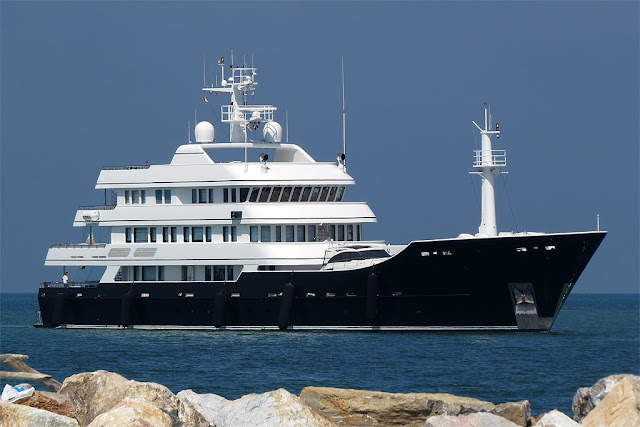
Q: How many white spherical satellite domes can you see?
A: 2